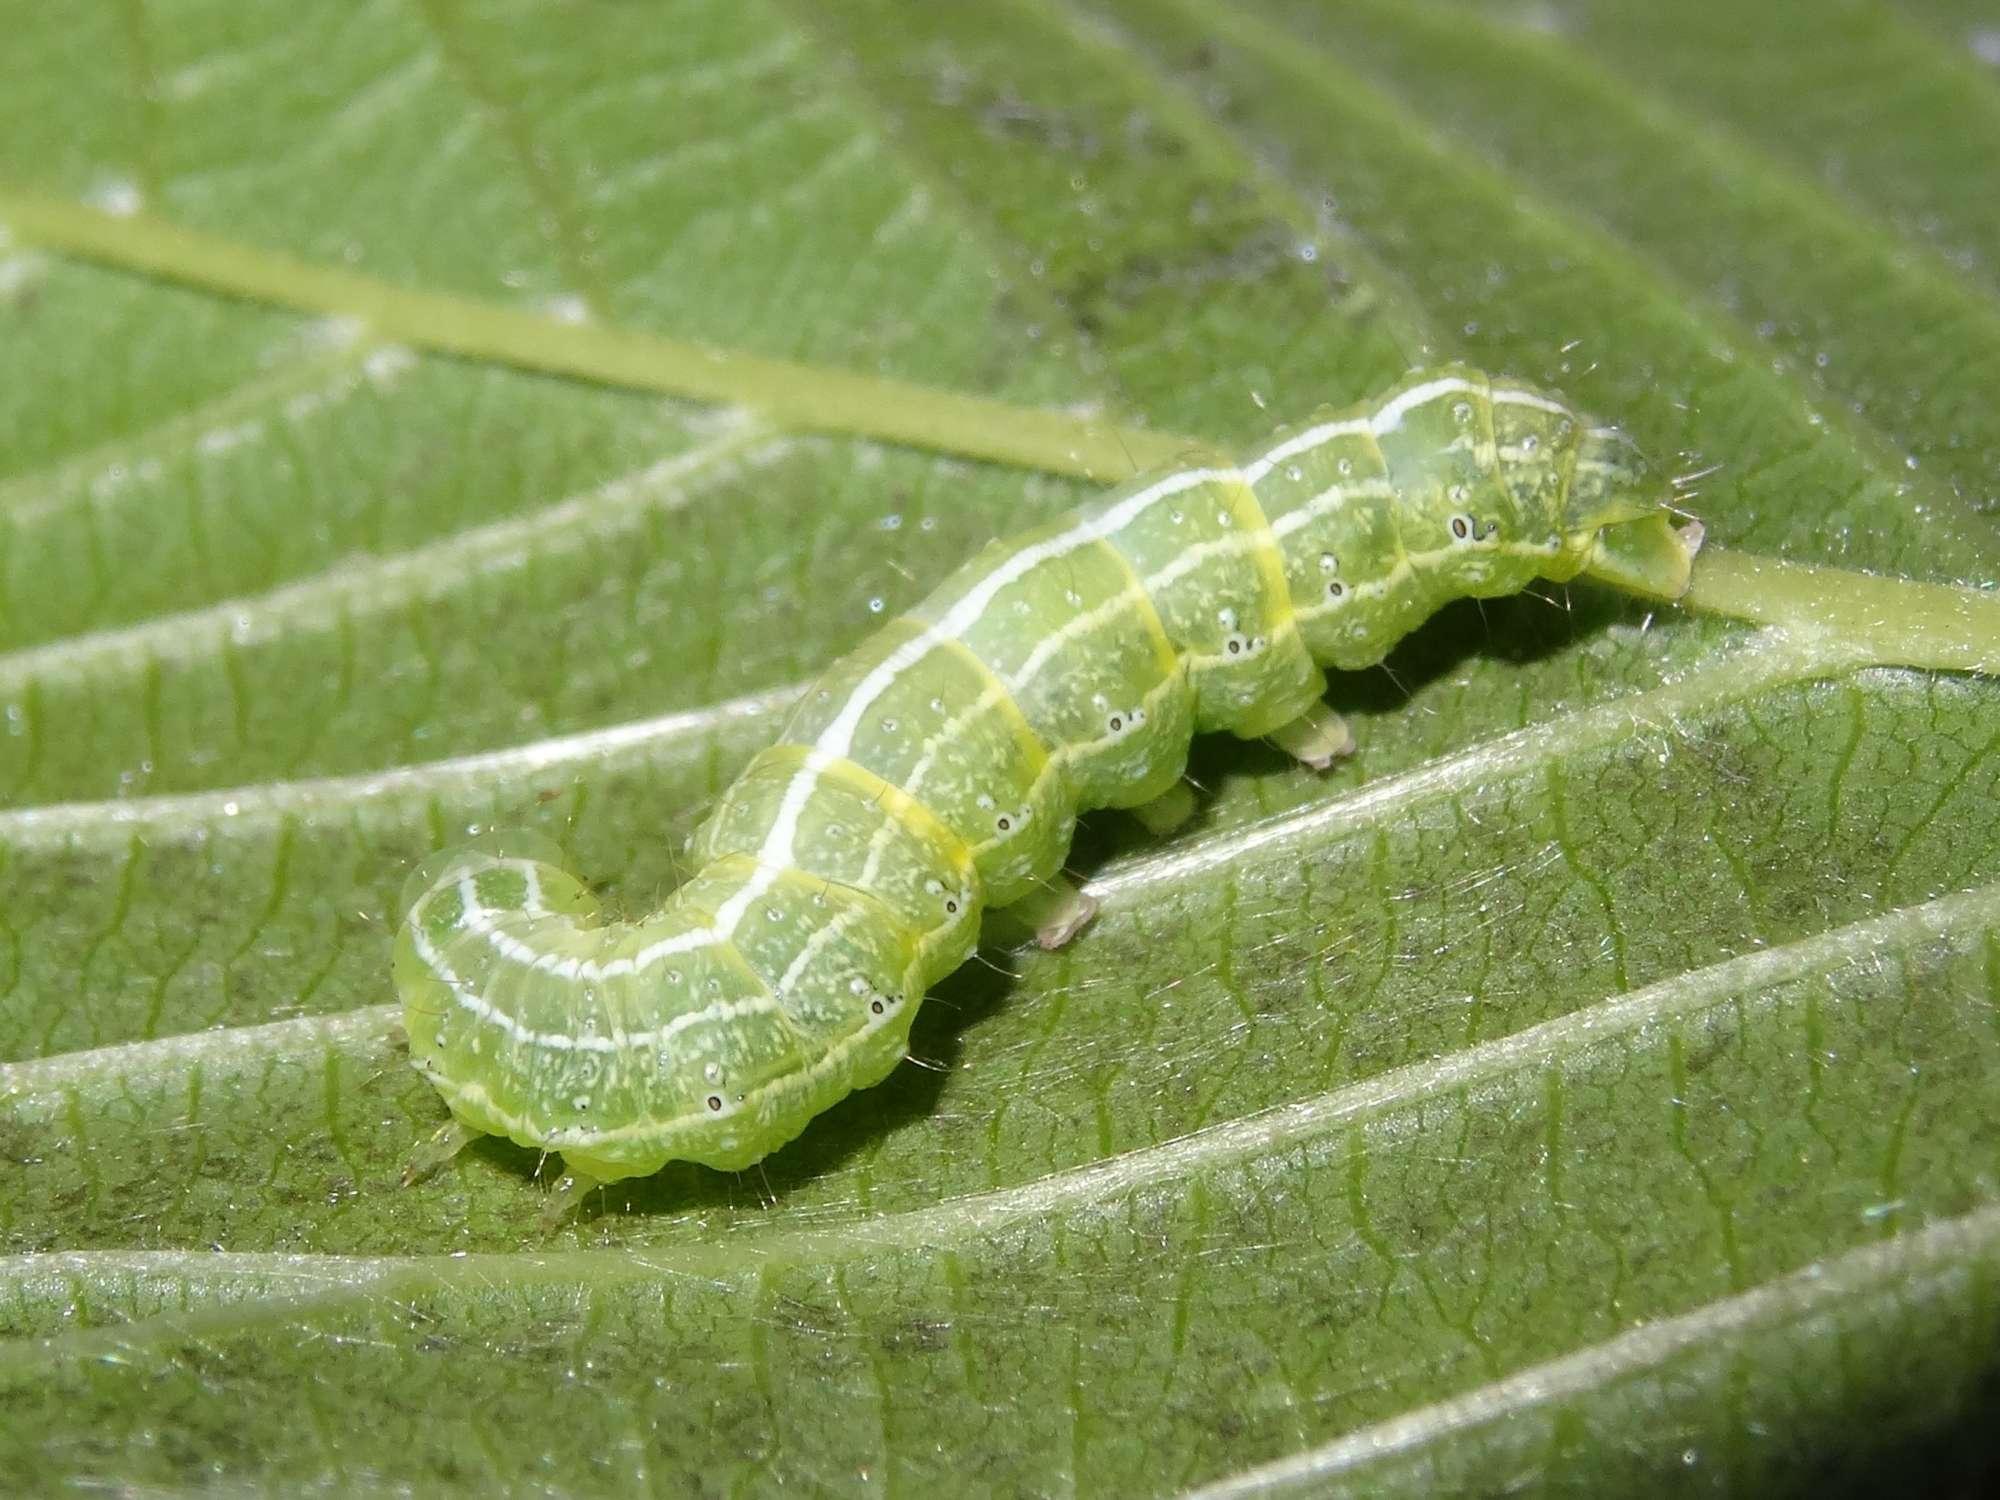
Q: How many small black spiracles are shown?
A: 8